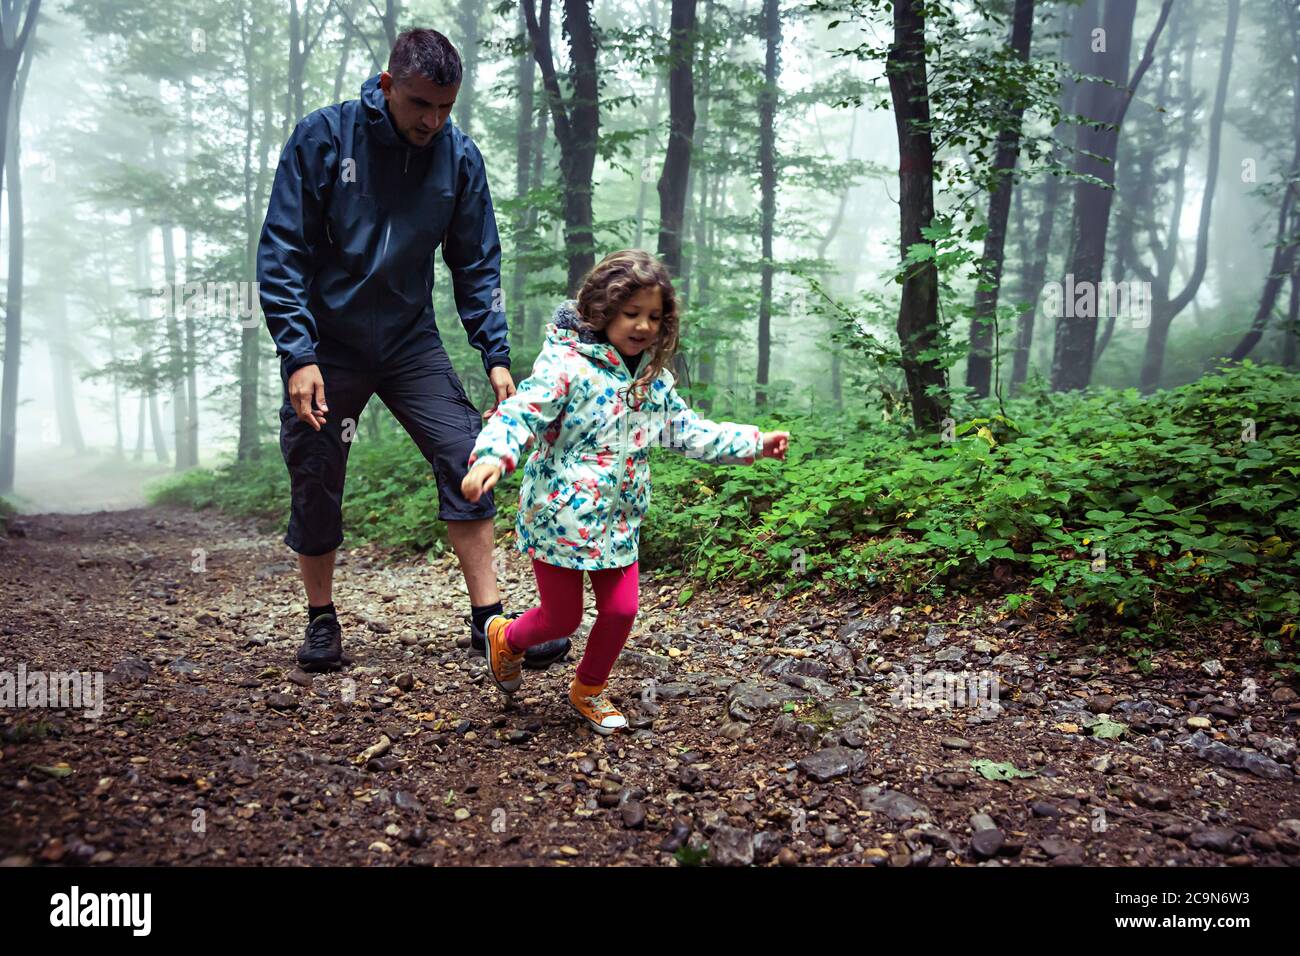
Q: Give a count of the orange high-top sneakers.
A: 2